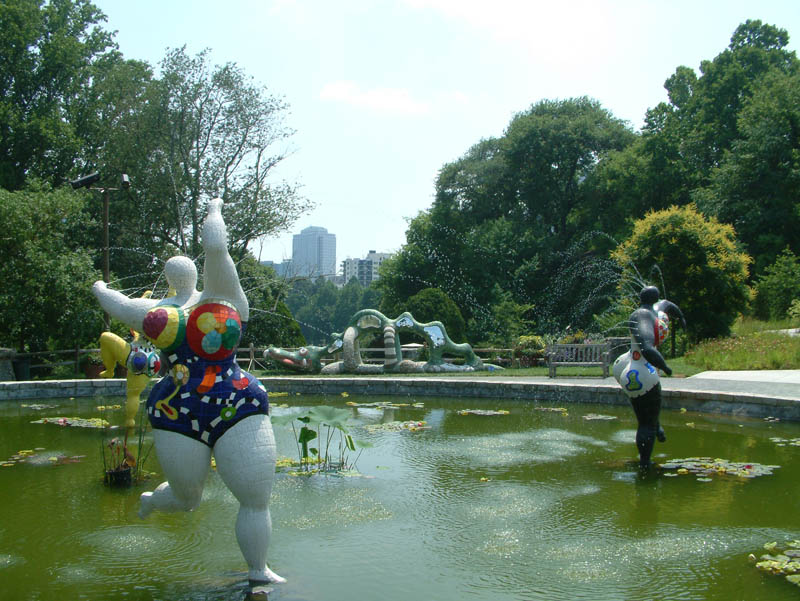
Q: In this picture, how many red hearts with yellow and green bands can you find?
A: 1